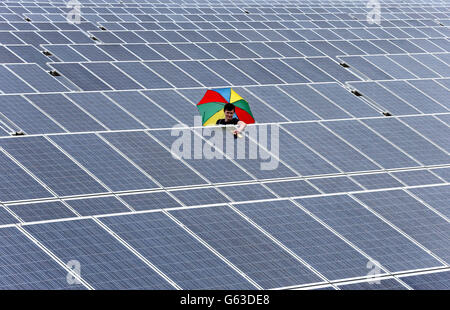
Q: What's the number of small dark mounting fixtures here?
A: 11